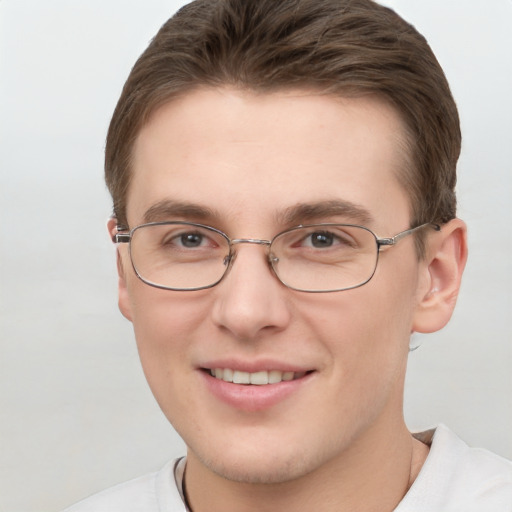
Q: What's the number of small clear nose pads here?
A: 2